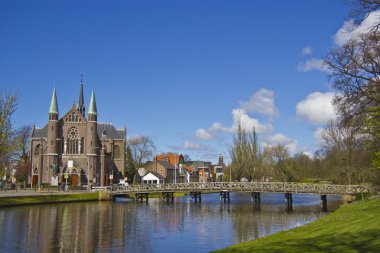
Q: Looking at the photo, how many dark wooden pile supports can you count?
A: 7